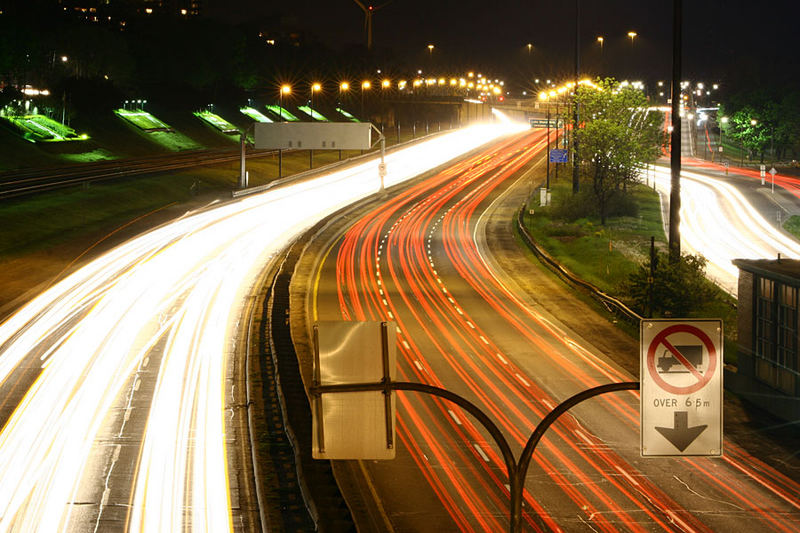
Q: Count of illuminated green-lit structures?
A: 7